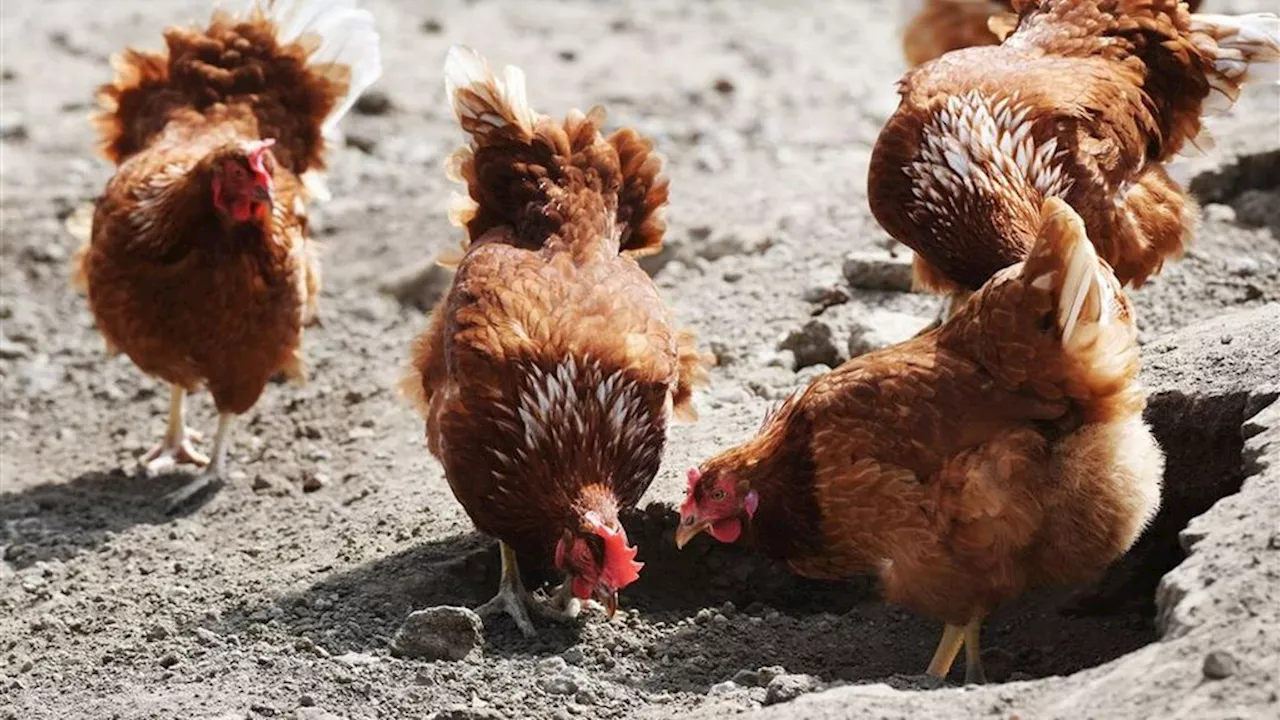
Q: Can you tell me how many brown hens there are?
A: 5